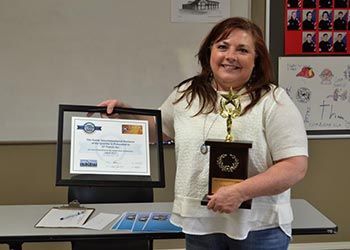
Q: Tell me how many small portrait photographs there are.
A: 11